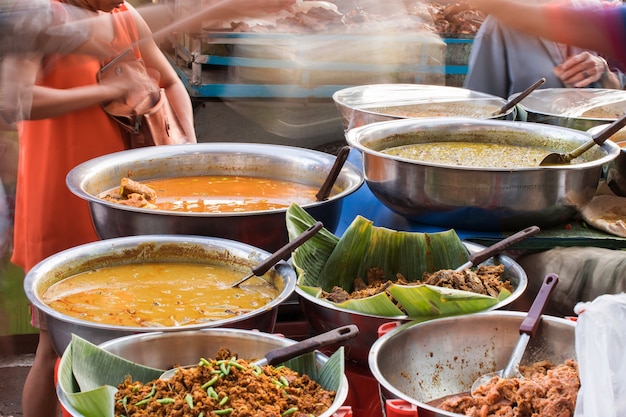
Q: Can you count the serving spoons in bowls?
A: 7